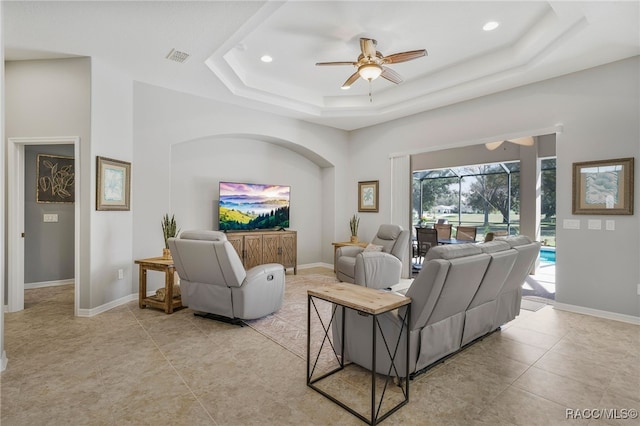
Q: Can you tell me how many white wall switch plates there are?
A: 4